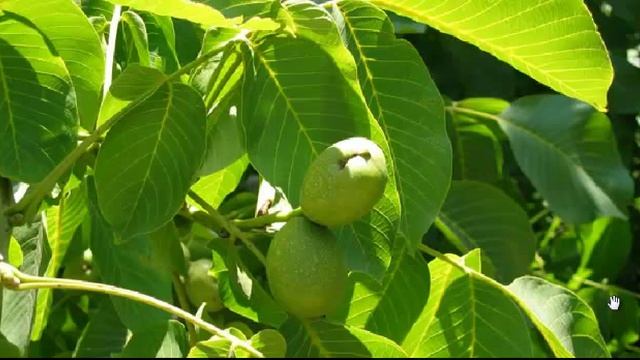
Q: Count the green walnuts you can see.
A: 3